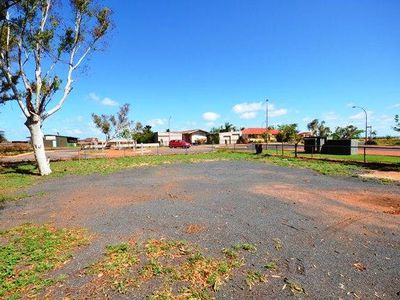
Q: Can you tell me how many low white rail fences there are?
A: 1